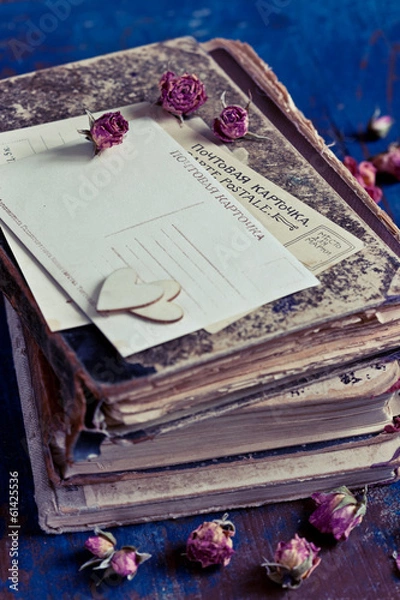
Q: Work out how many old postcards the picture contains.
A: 3